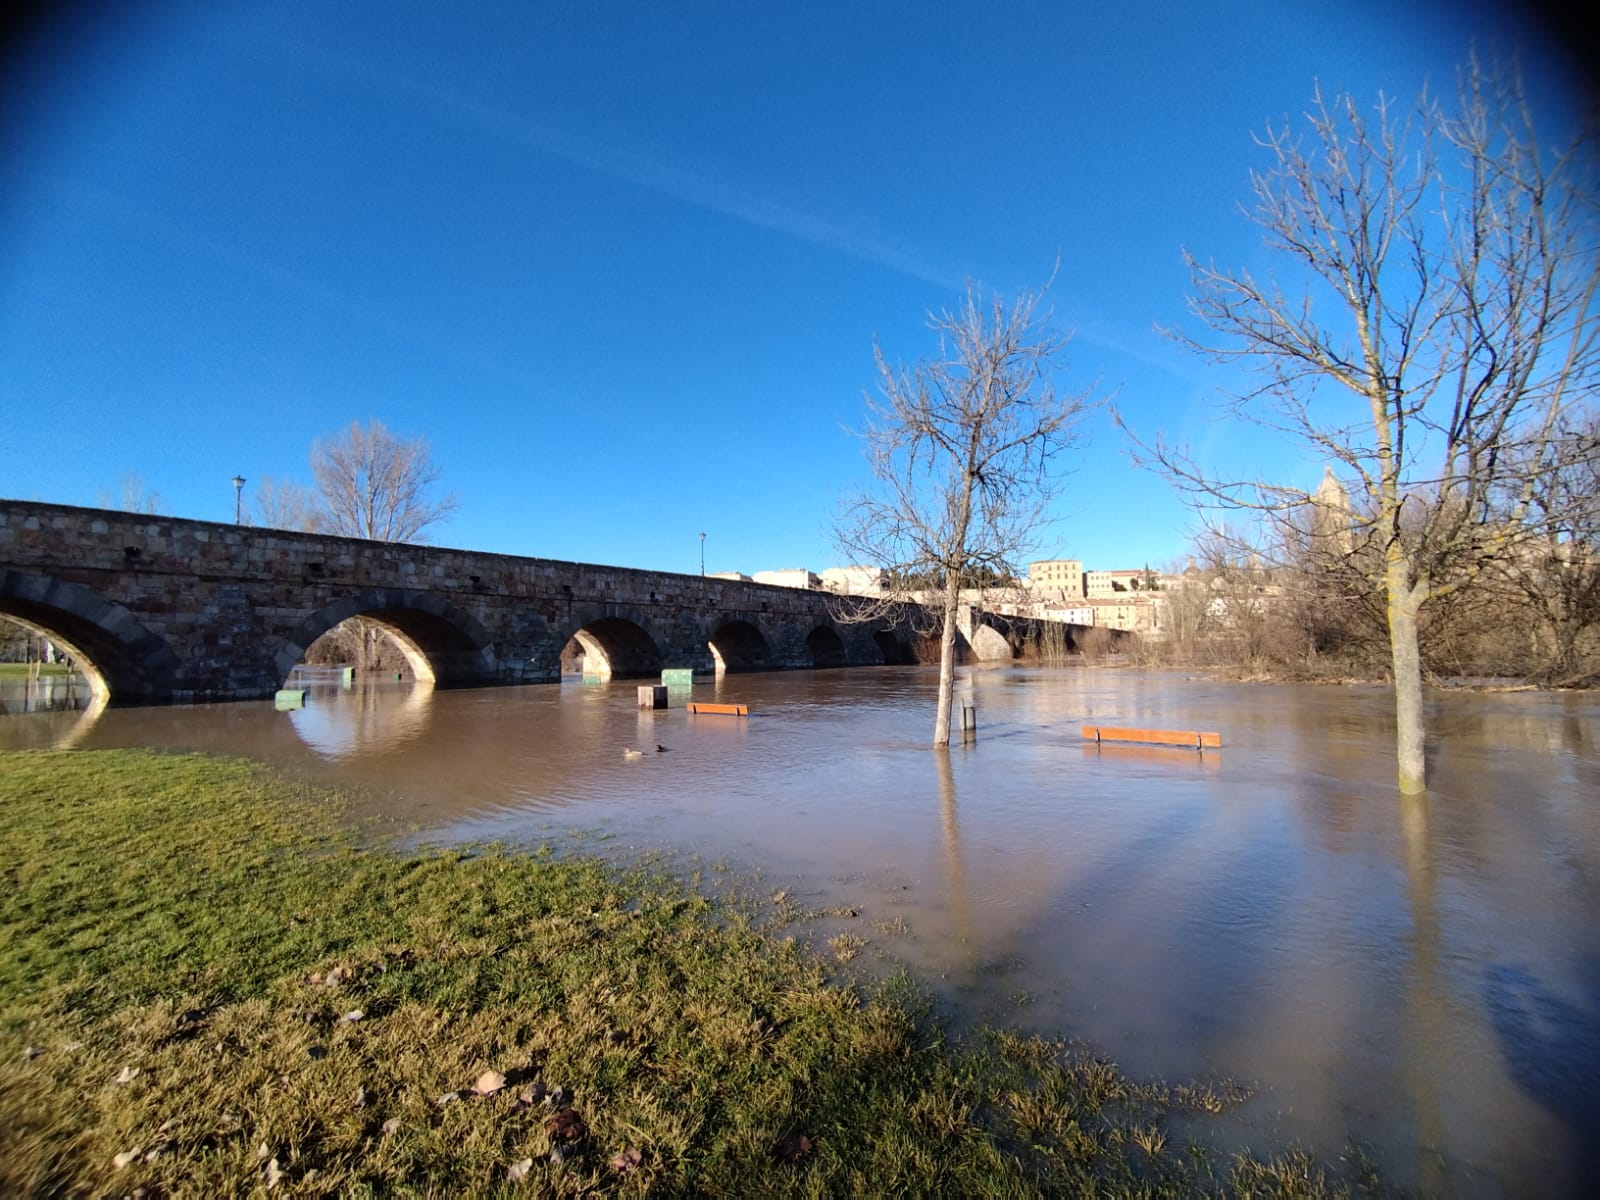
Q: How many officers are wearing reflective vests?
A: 0